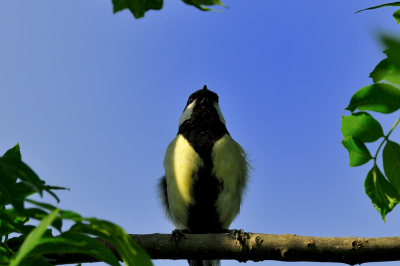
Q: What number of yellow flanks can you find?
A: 2